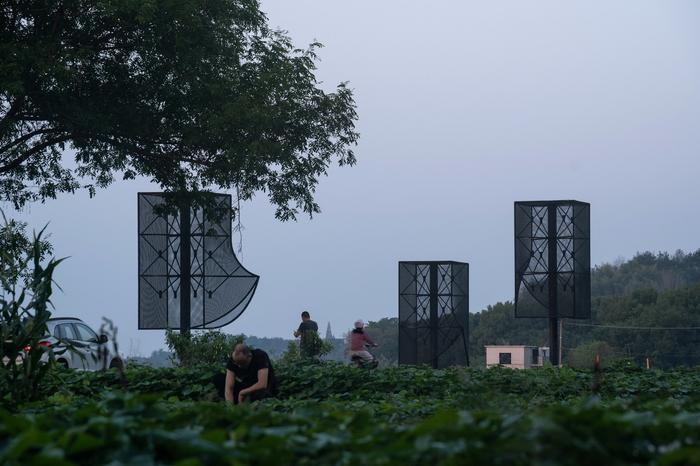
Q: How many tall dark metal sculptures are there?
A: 3